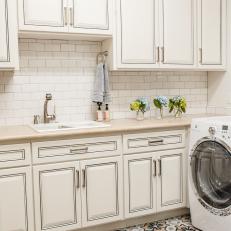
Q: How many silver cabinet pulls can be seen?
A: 11